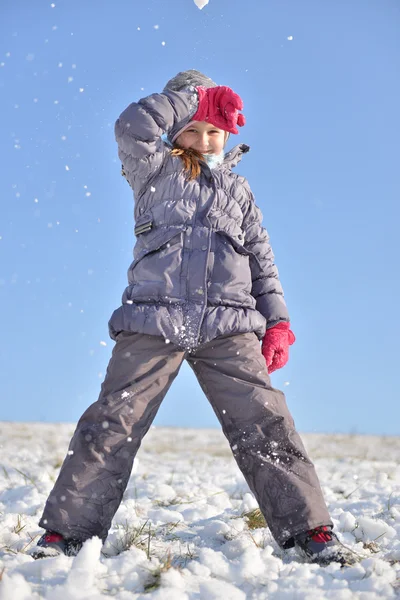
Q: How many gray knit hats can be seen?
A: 1